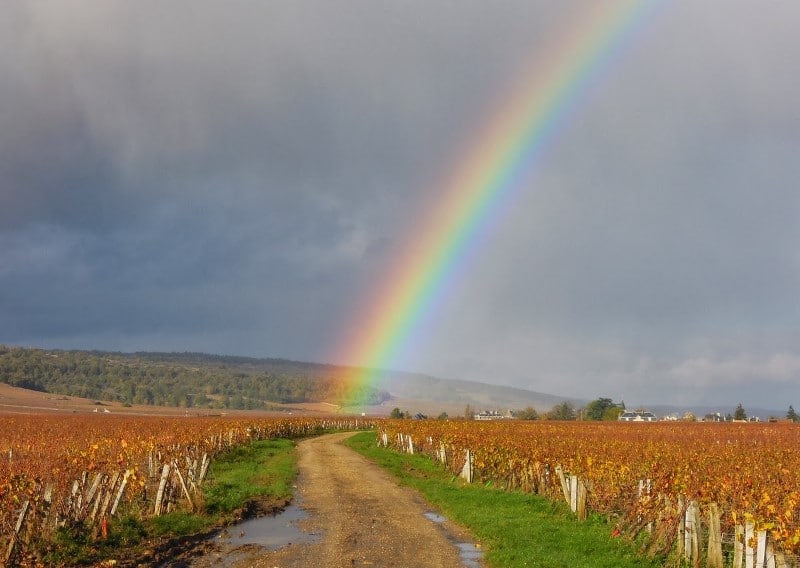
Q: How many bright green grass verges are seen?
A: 2